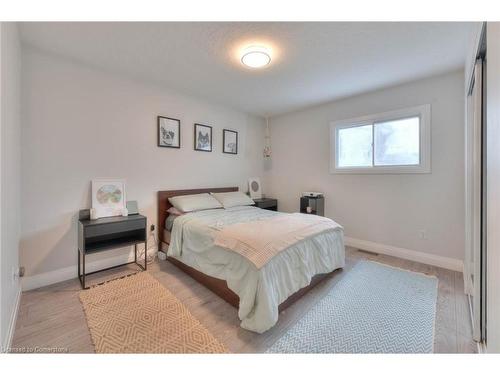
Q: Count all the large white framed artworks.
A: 2